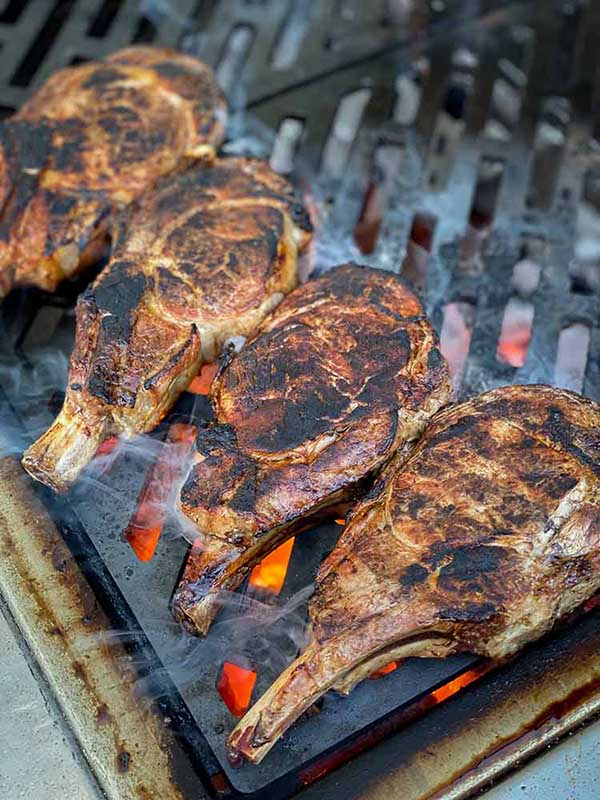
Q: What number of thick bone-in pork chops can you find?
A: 4